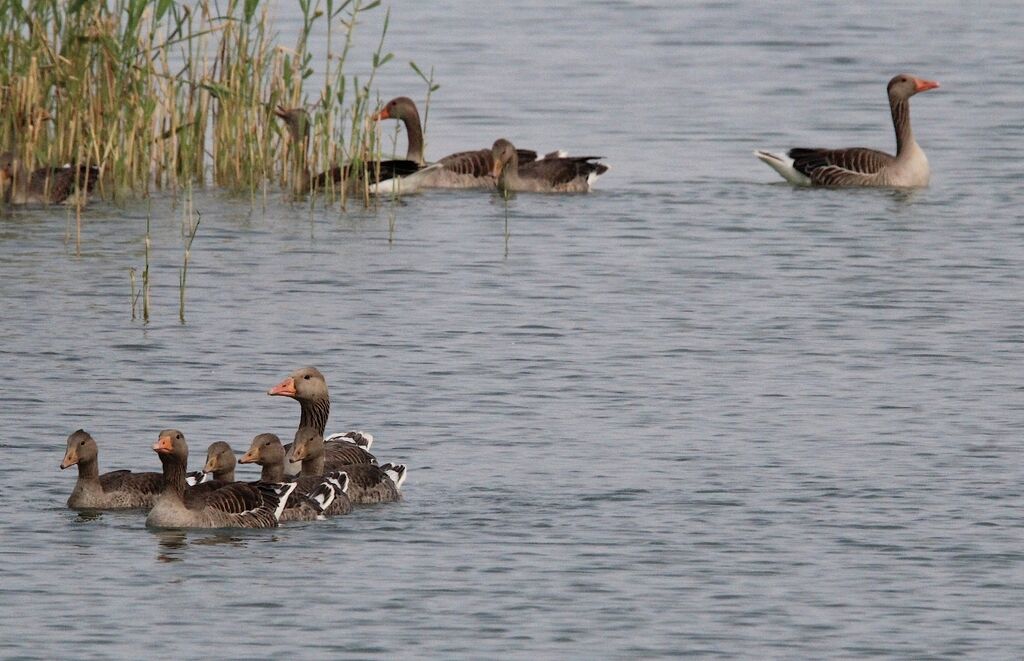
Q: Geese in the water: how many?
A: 11